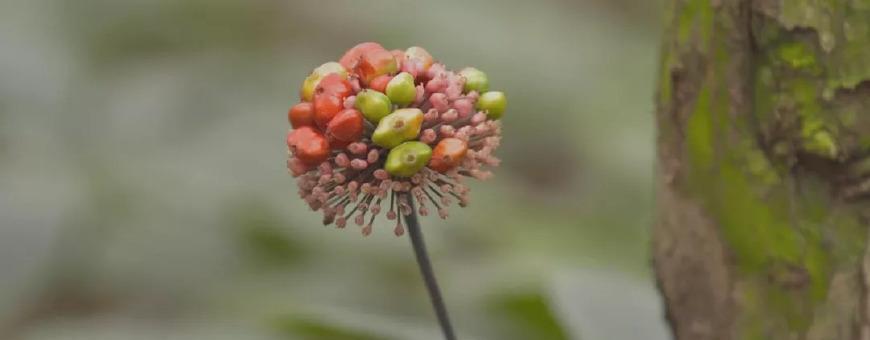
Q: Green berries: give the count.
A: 6